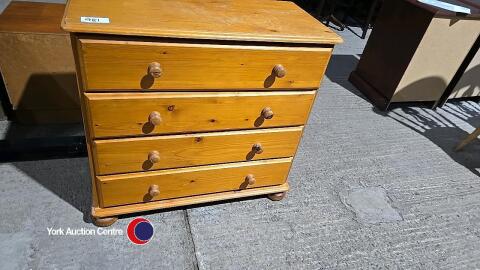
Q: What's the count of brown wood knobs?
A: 8